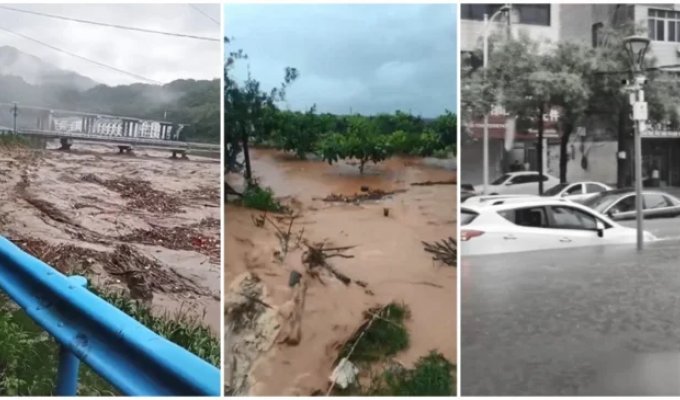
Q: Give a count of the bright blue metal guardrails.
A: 1